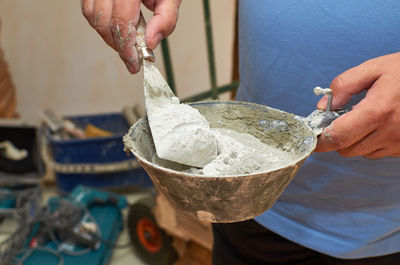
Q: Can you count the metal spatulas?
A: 1